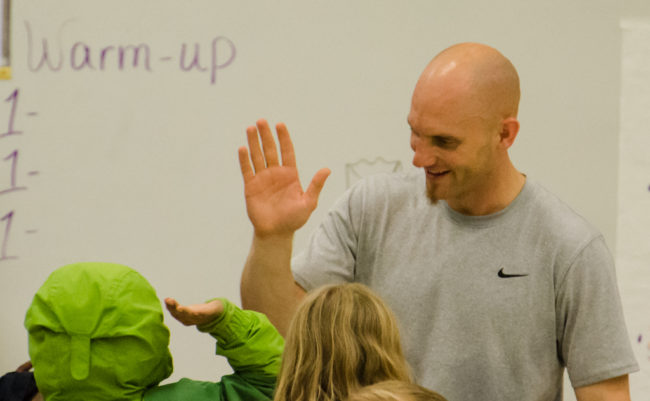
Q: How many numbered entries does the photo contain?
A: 3